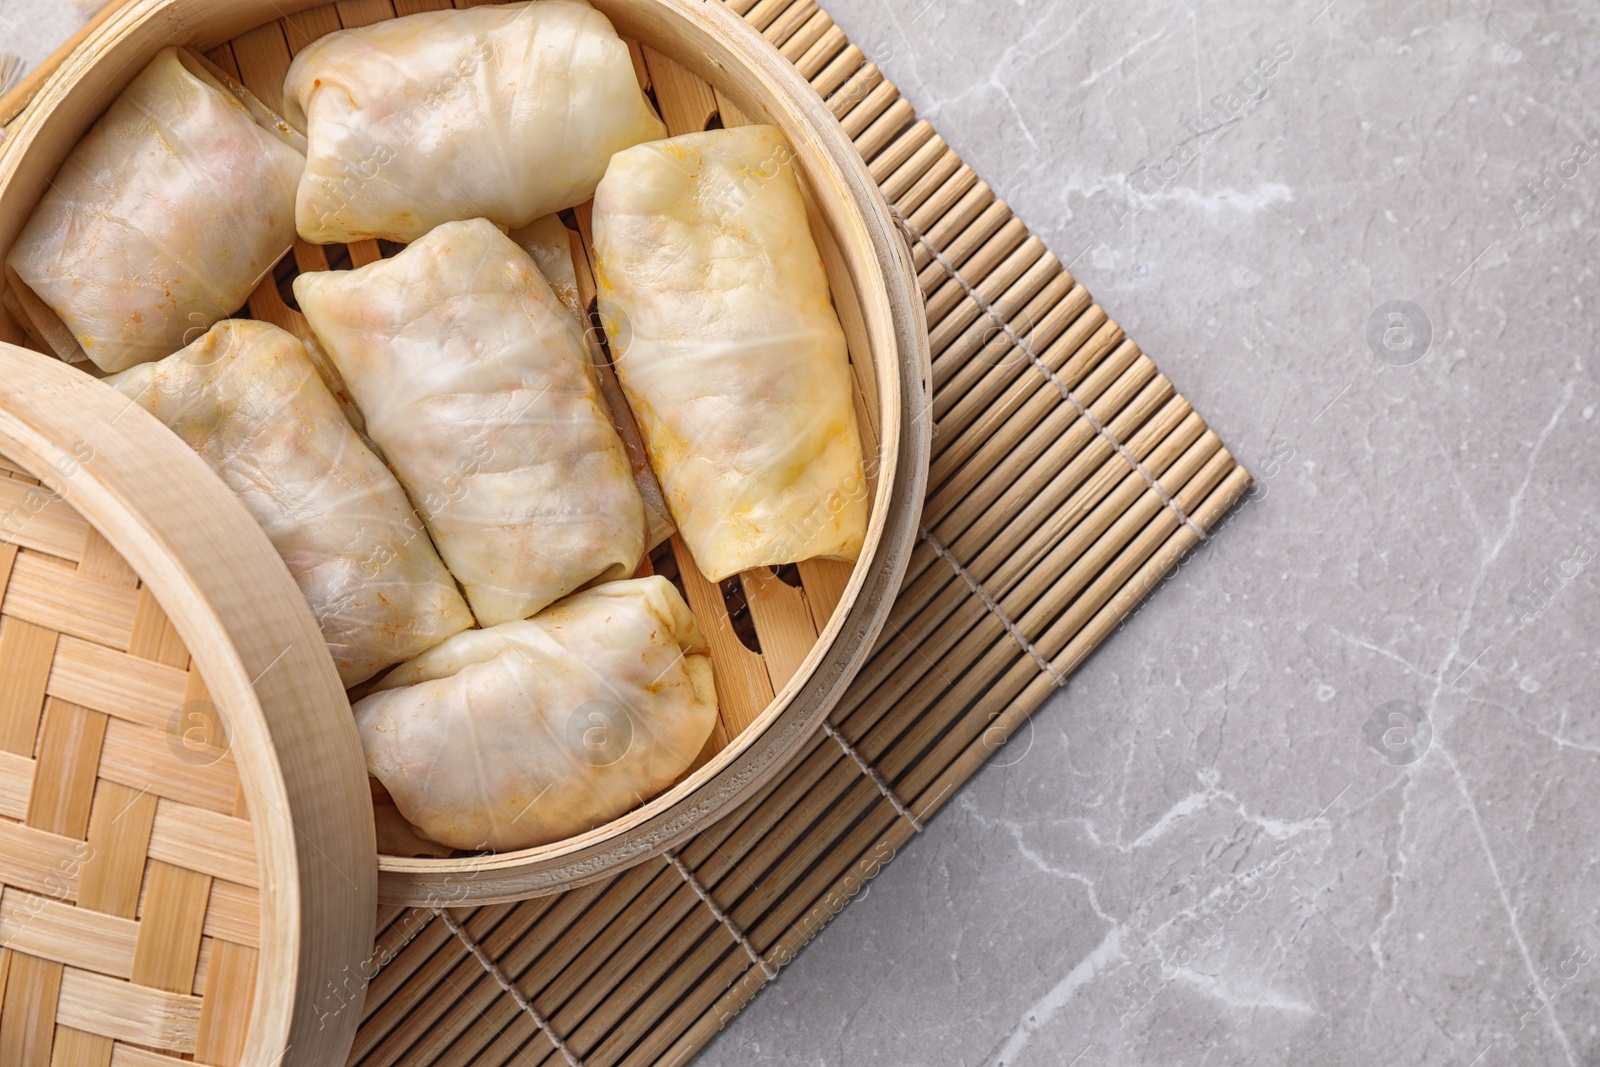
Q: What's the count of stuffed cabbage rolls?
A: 6